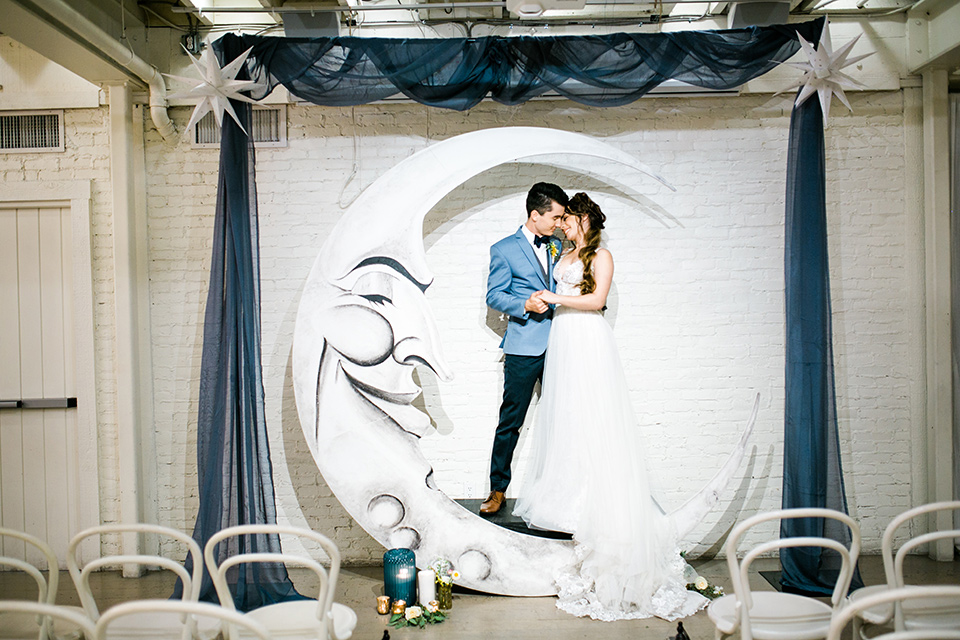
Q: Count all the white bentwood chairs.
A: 8